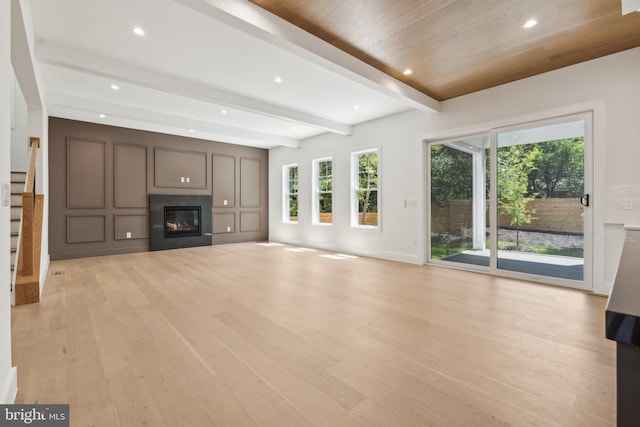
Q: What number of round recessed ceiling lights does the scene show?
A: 11